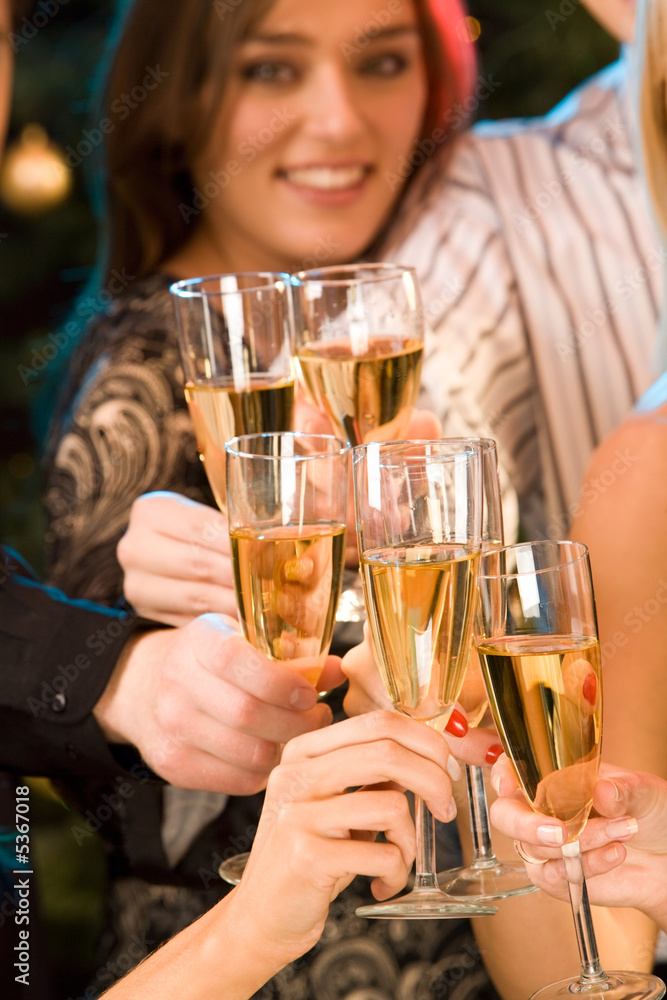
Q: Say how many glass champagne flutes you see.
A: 6